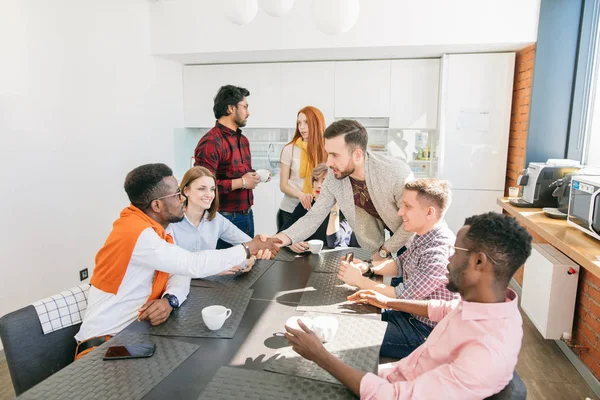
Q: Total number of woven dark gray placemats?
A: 8